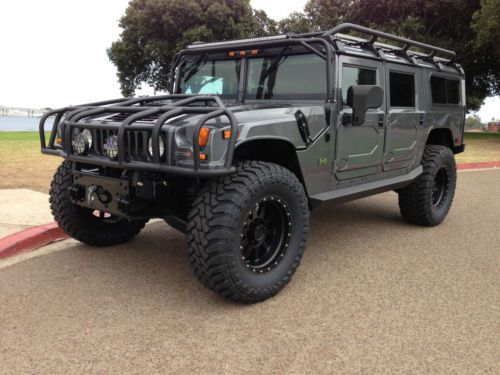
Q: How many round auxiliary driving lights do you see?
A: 2